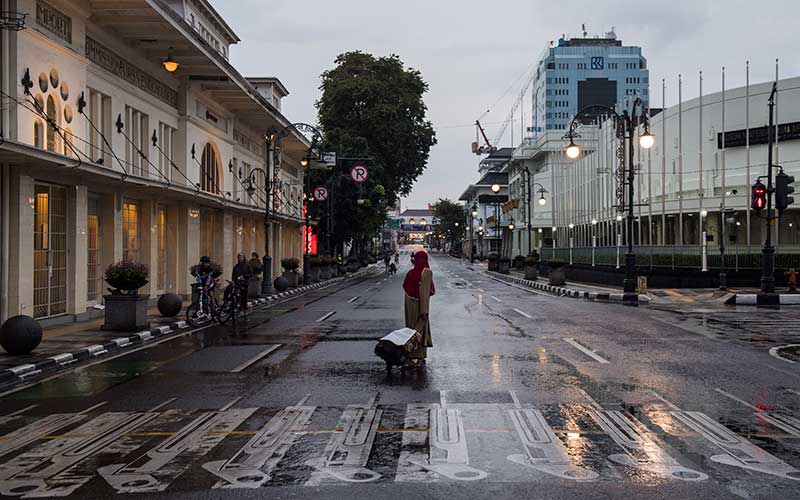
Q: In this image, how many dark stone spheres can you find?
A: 3